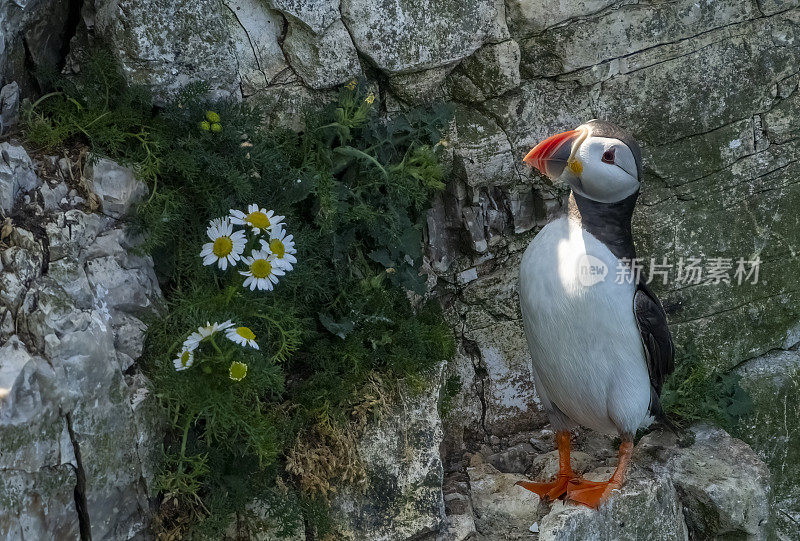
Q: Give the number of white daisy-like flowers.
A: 7